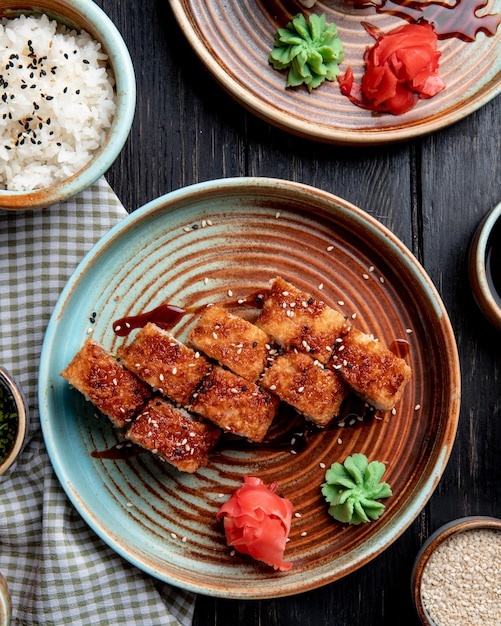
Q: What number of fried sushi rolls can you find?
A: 8